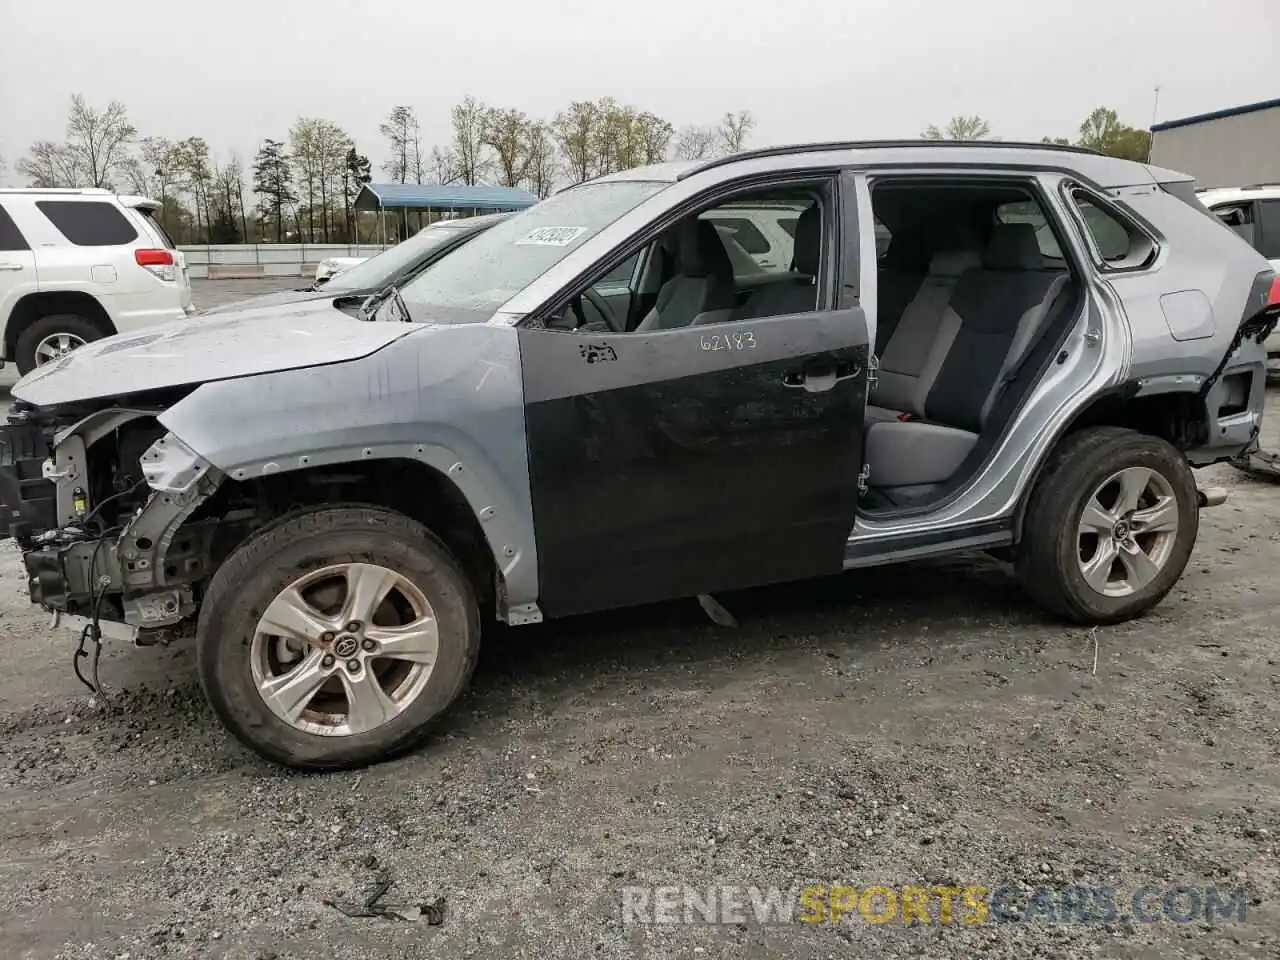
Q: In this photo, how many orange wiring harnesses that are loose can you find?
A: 0